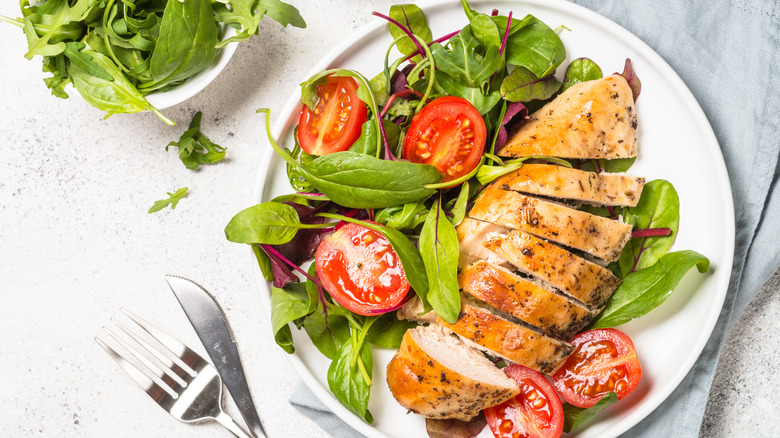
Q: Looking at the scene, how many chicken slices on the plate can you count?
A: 7